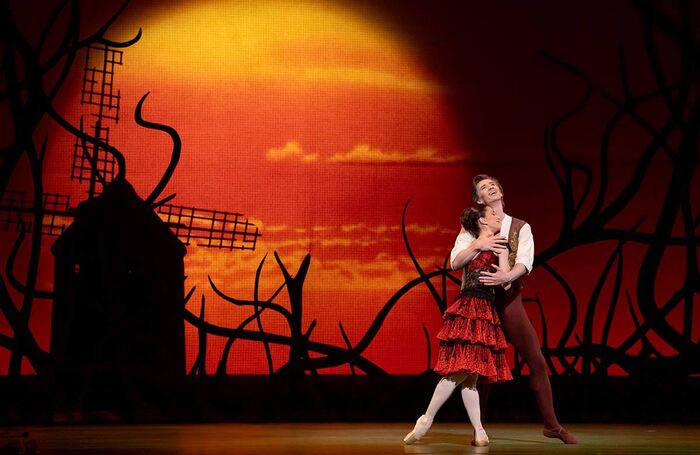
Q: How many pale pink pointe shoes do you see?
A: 2